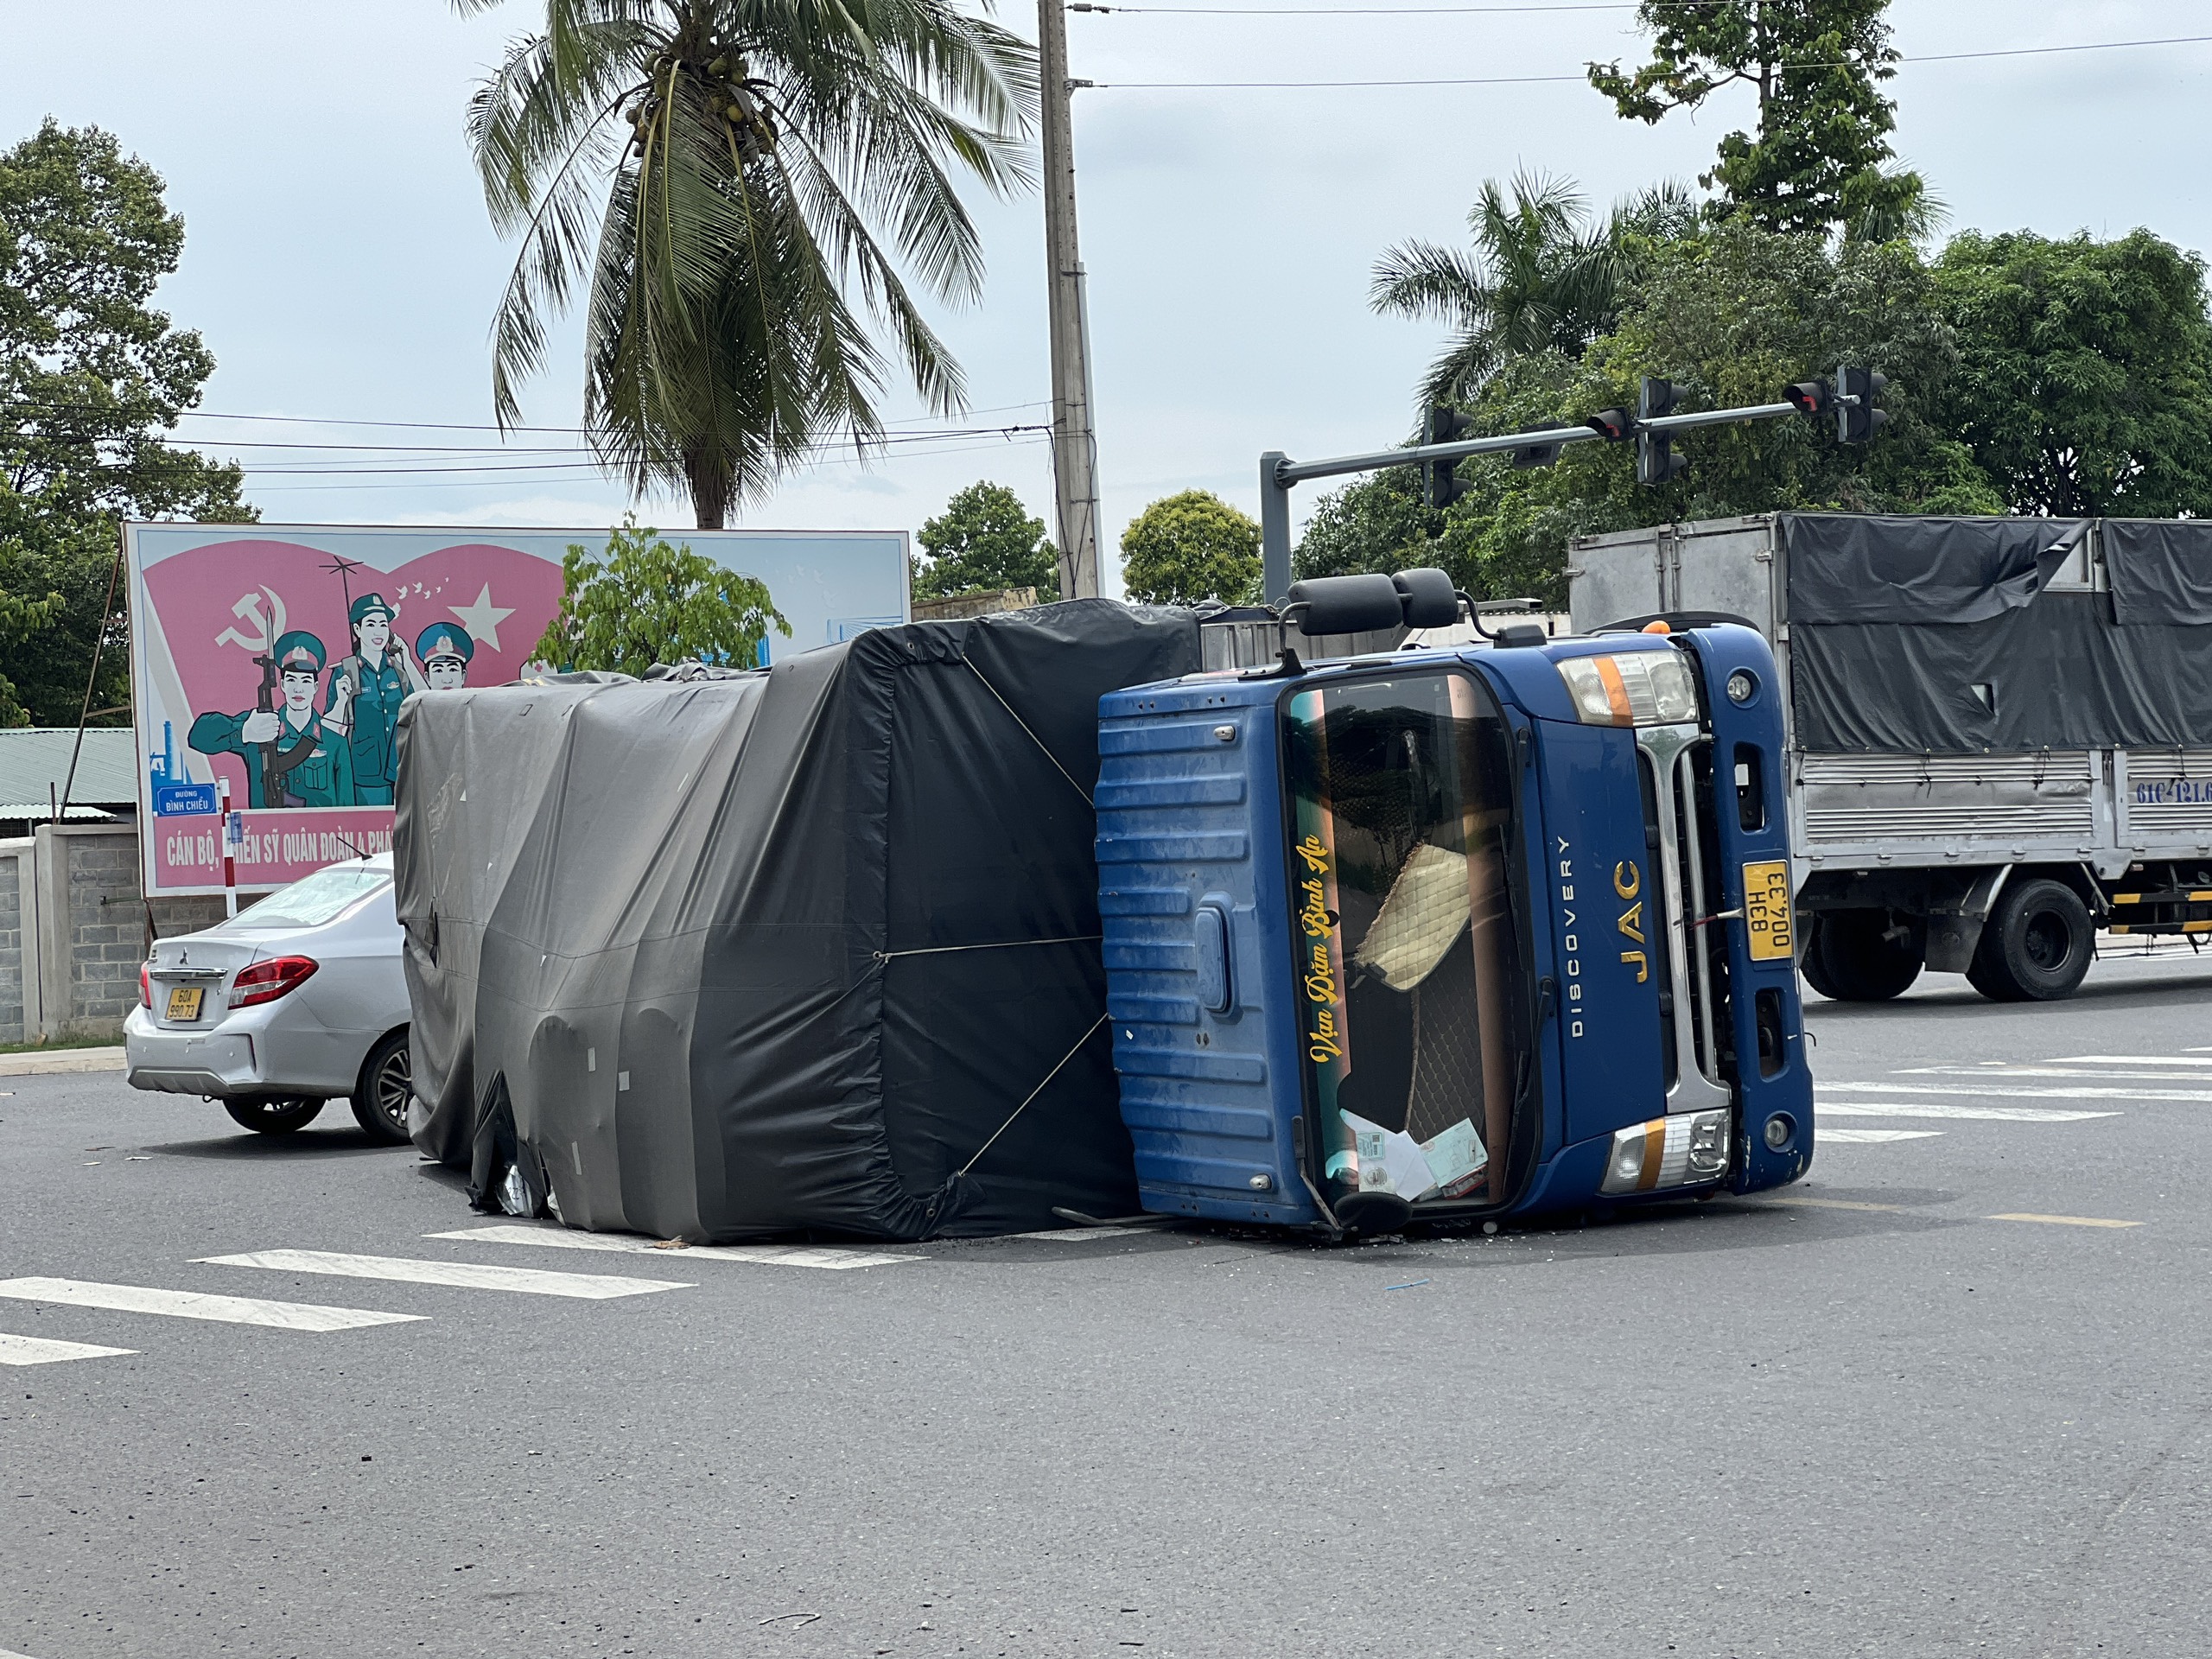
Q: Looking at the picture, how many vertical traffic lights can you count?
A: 3